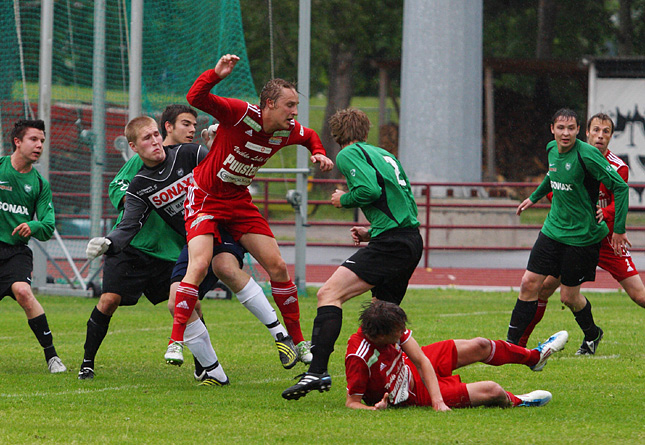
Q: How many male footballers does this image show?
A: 8